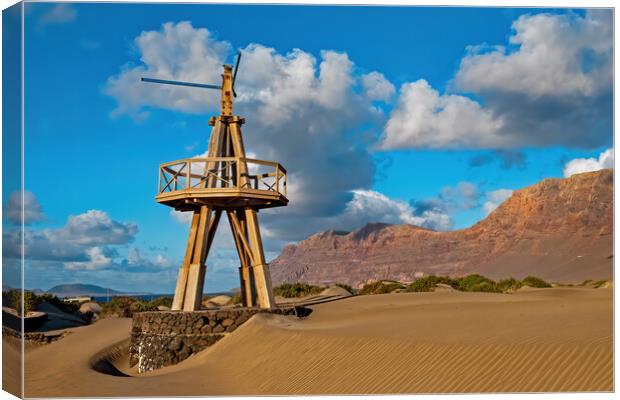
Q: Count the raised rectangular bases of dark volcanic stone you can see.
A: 1